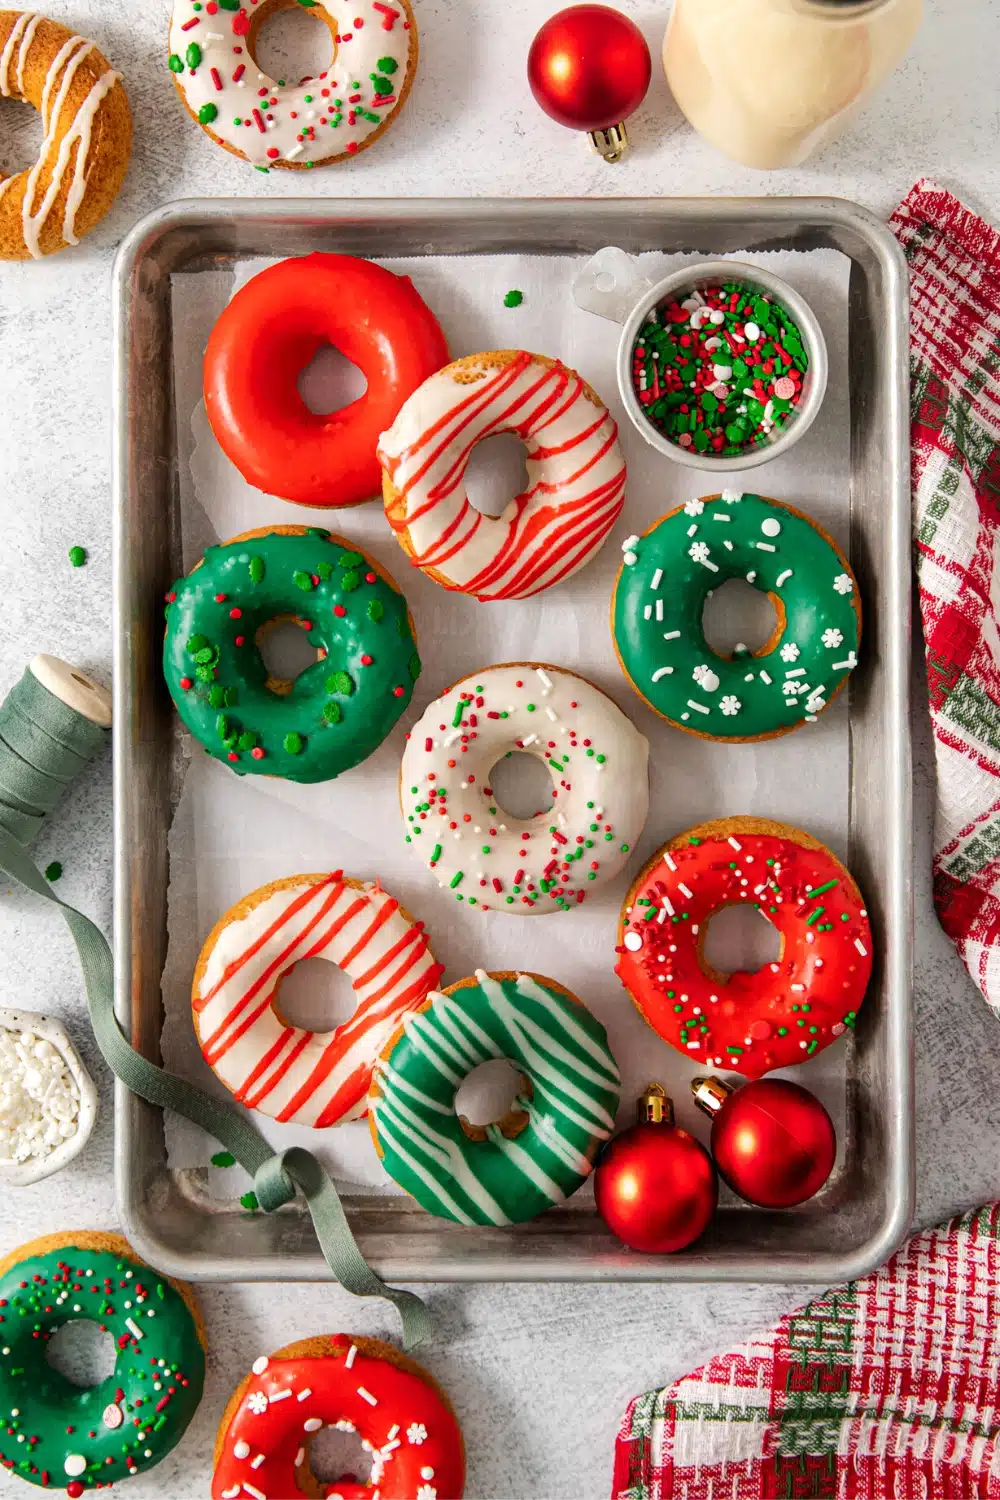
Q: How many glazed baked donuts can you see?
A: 12